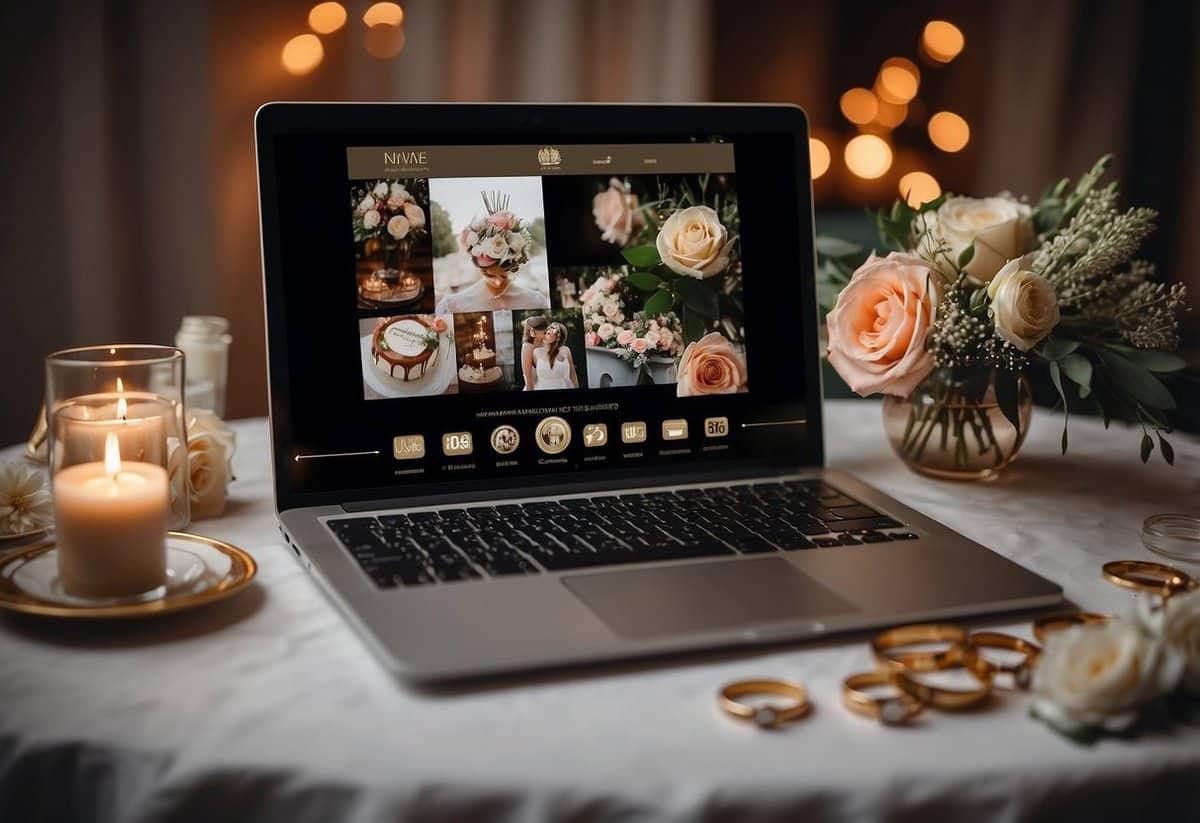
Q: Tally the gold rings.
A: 7